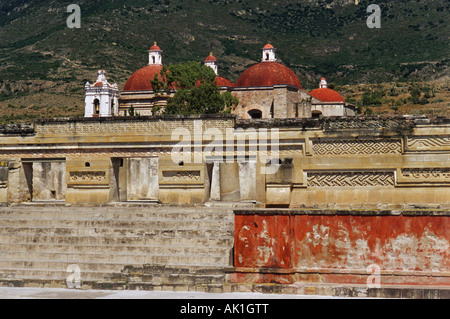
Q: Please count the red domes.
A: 4